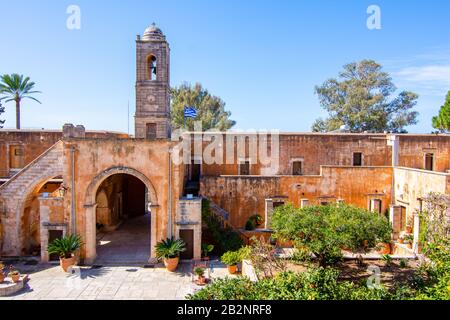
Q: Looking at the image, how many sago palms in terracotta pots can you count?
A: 2